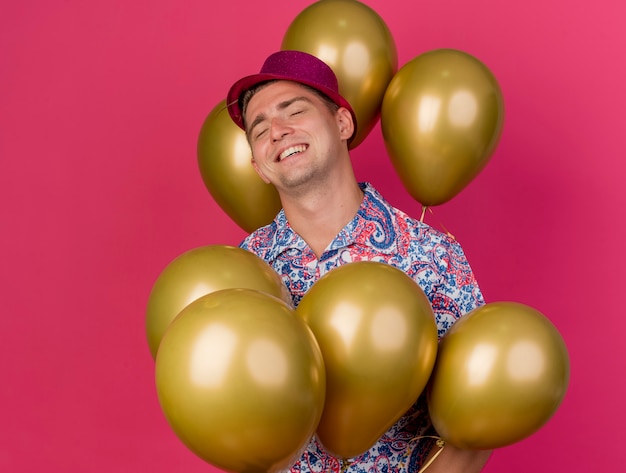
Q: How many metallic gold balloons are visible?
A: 7